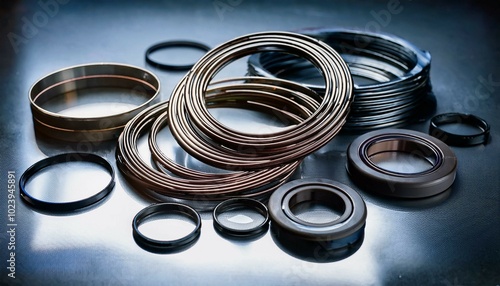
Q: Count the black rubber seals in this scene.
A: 5